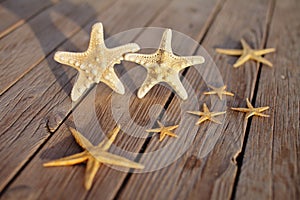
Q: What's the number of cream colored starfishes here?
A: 2